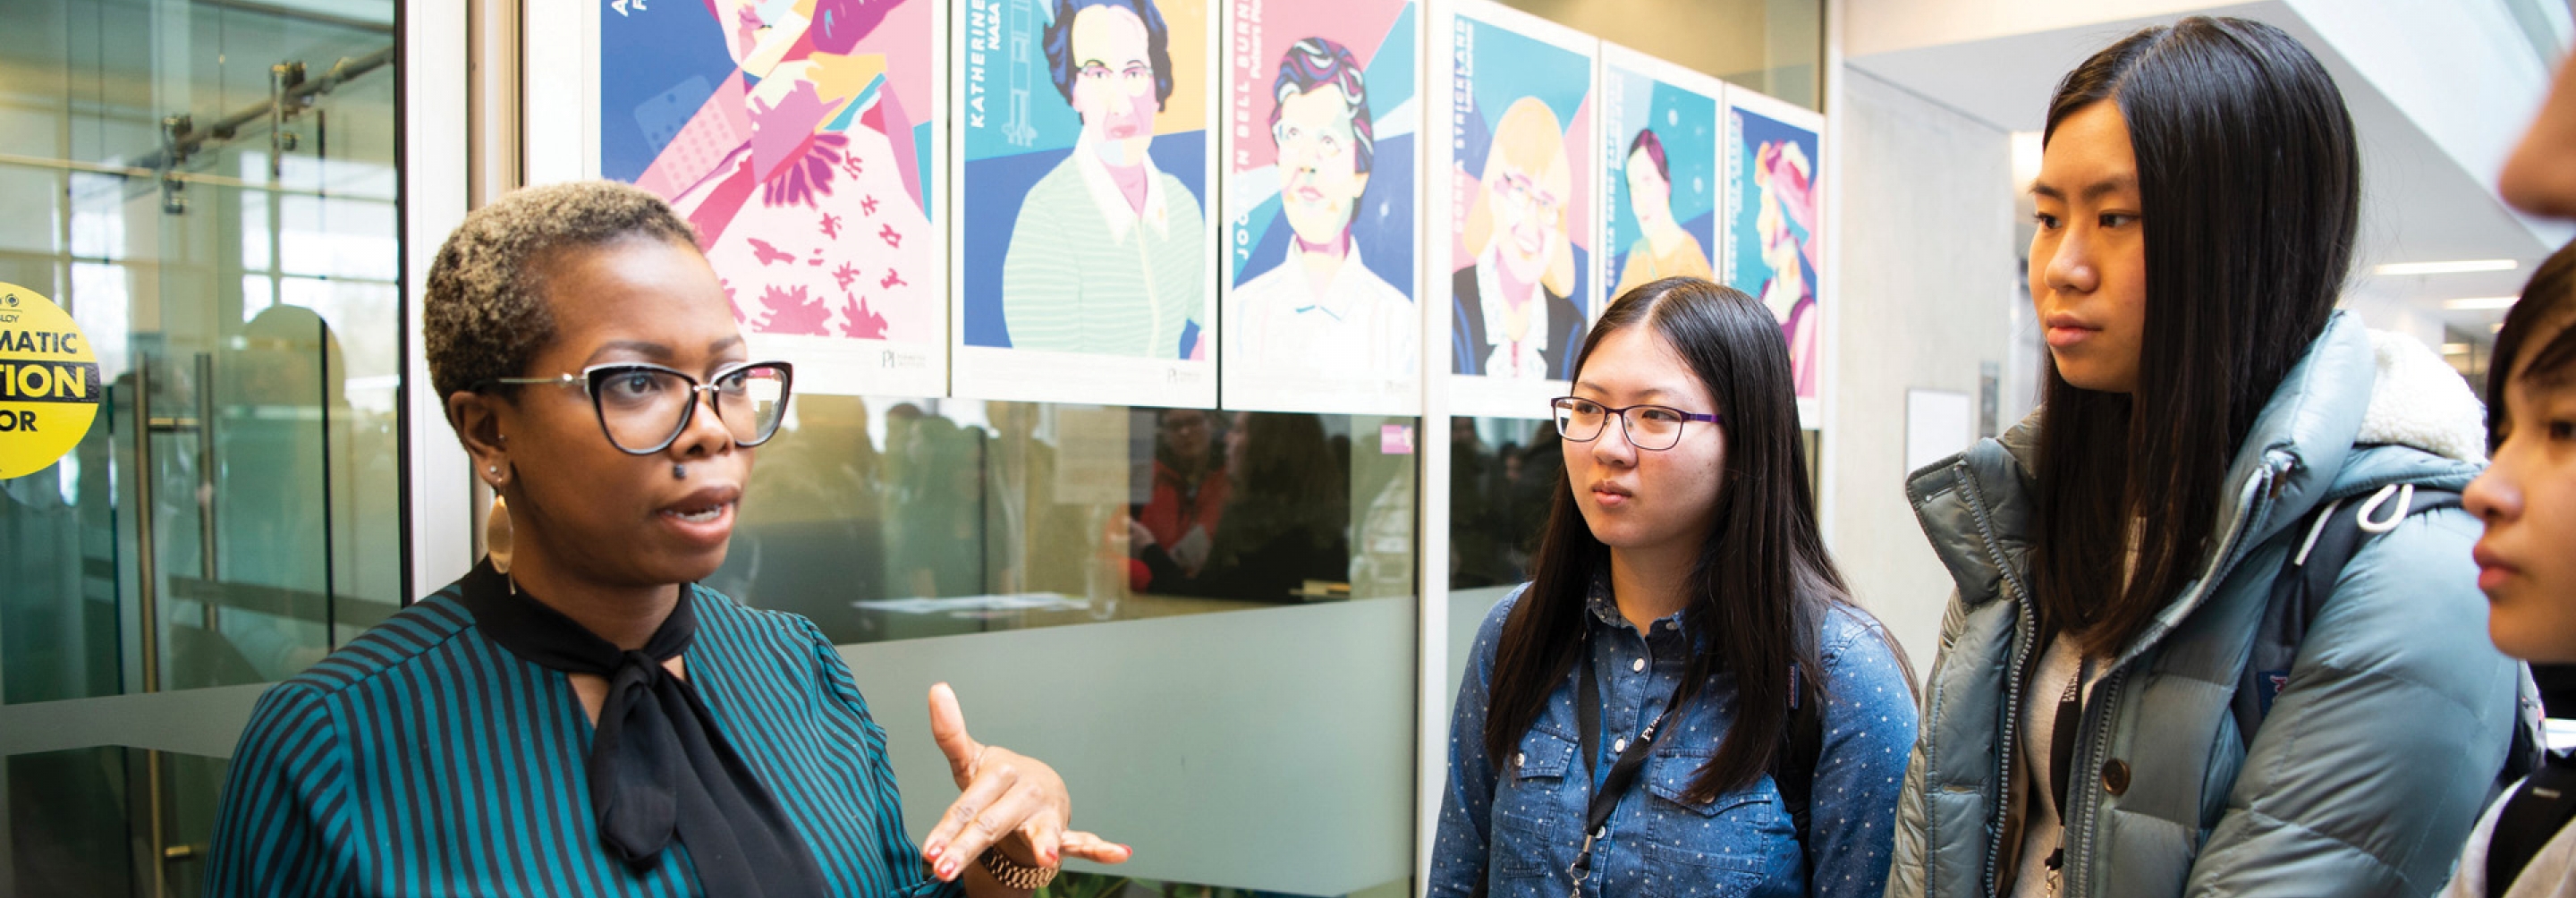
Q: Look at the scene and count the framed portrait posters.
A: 6